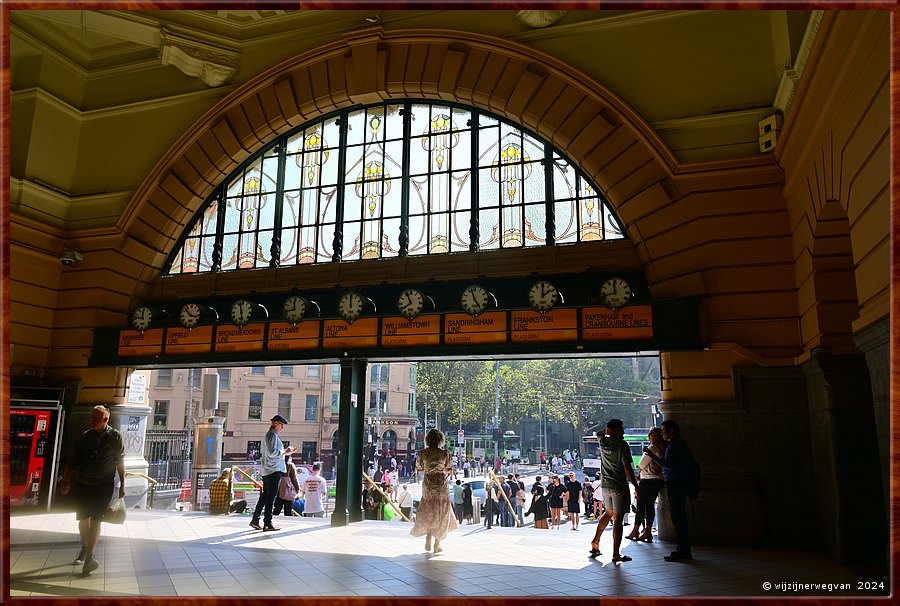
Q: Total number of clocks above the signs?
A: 9